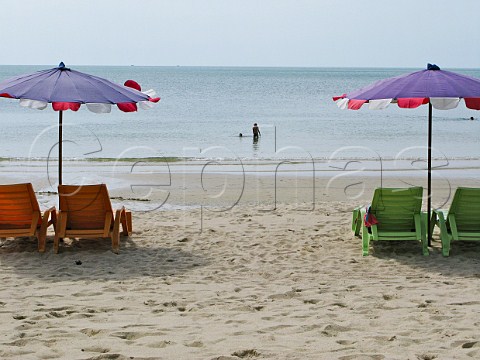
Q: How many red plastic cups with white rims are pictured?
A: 0